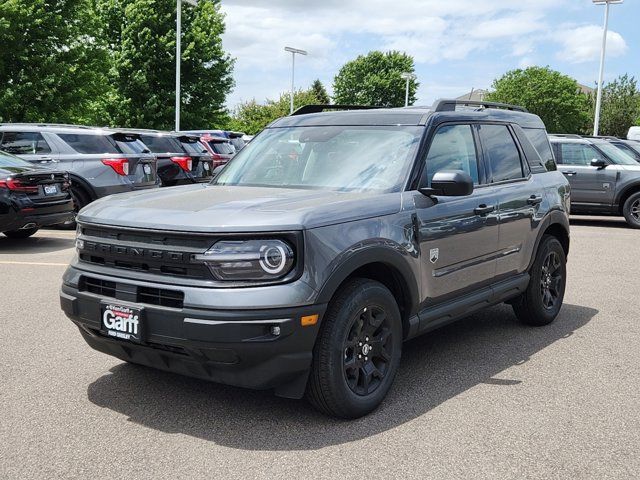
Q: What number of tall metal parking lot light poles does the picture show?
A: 4